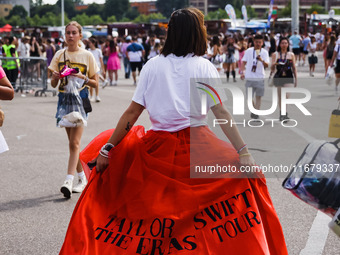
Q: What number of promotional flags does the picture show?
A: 3